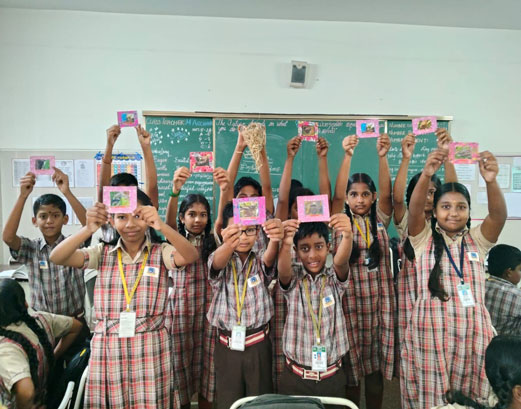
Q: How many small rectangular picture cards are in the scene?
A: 10